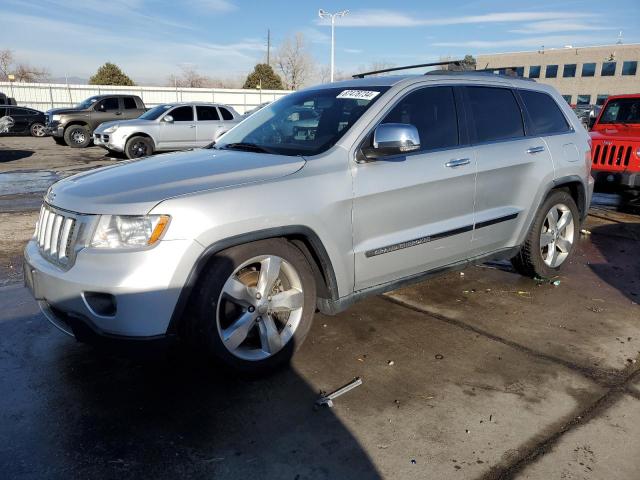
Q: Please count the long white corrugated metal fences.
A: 1